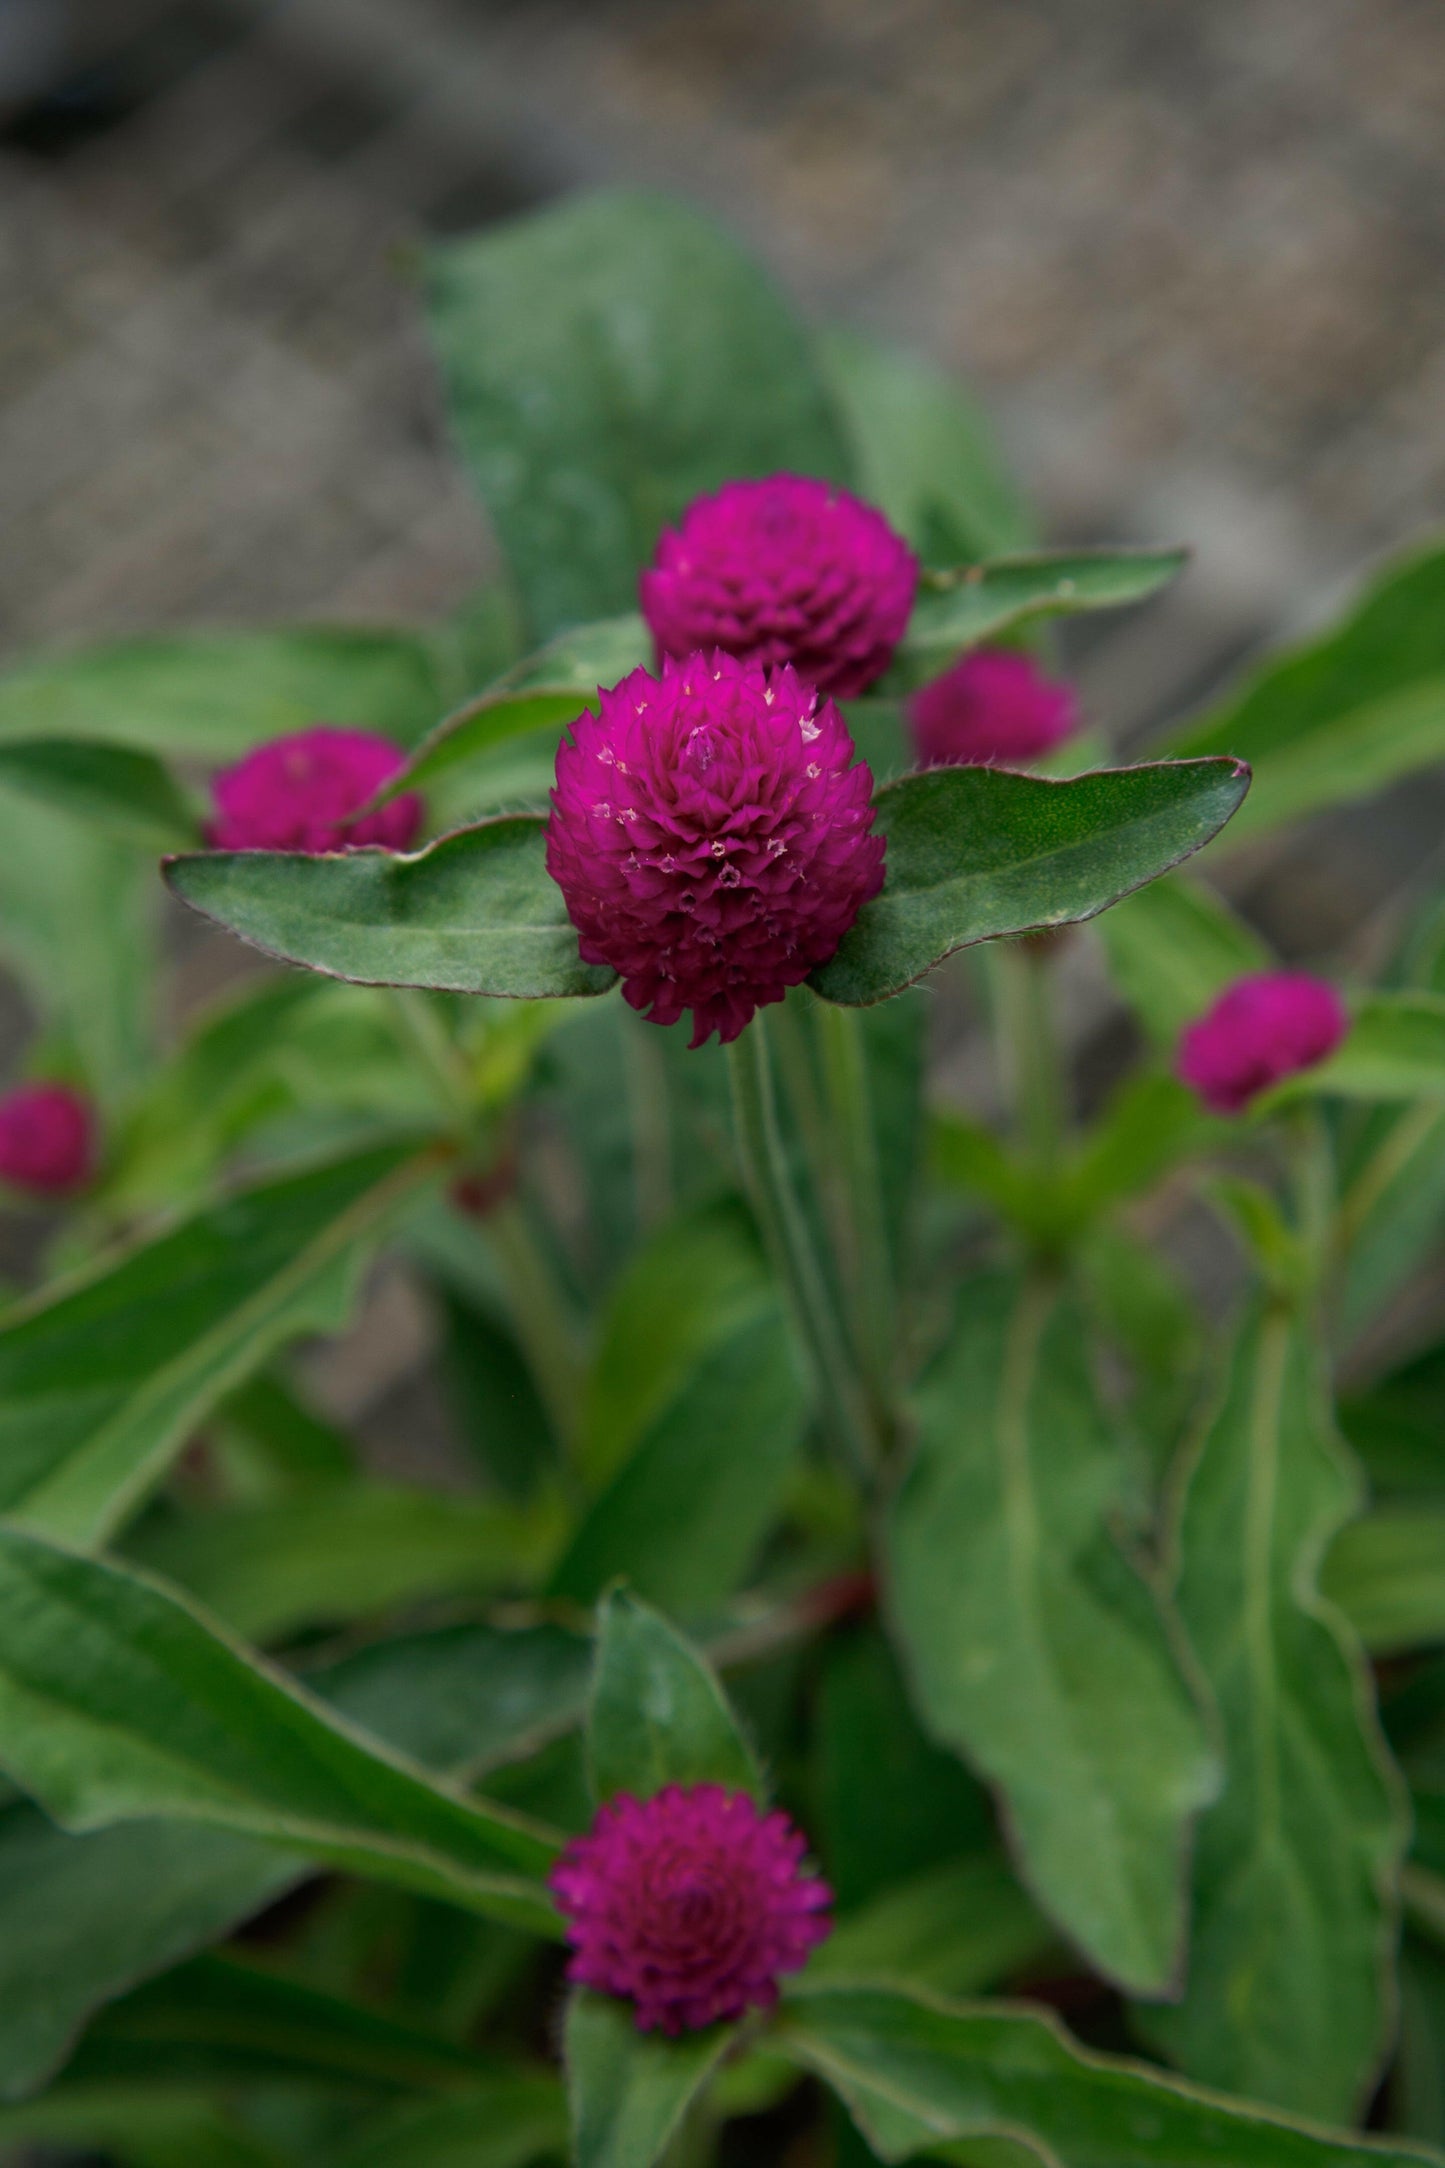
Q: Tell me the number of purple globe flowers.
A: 7